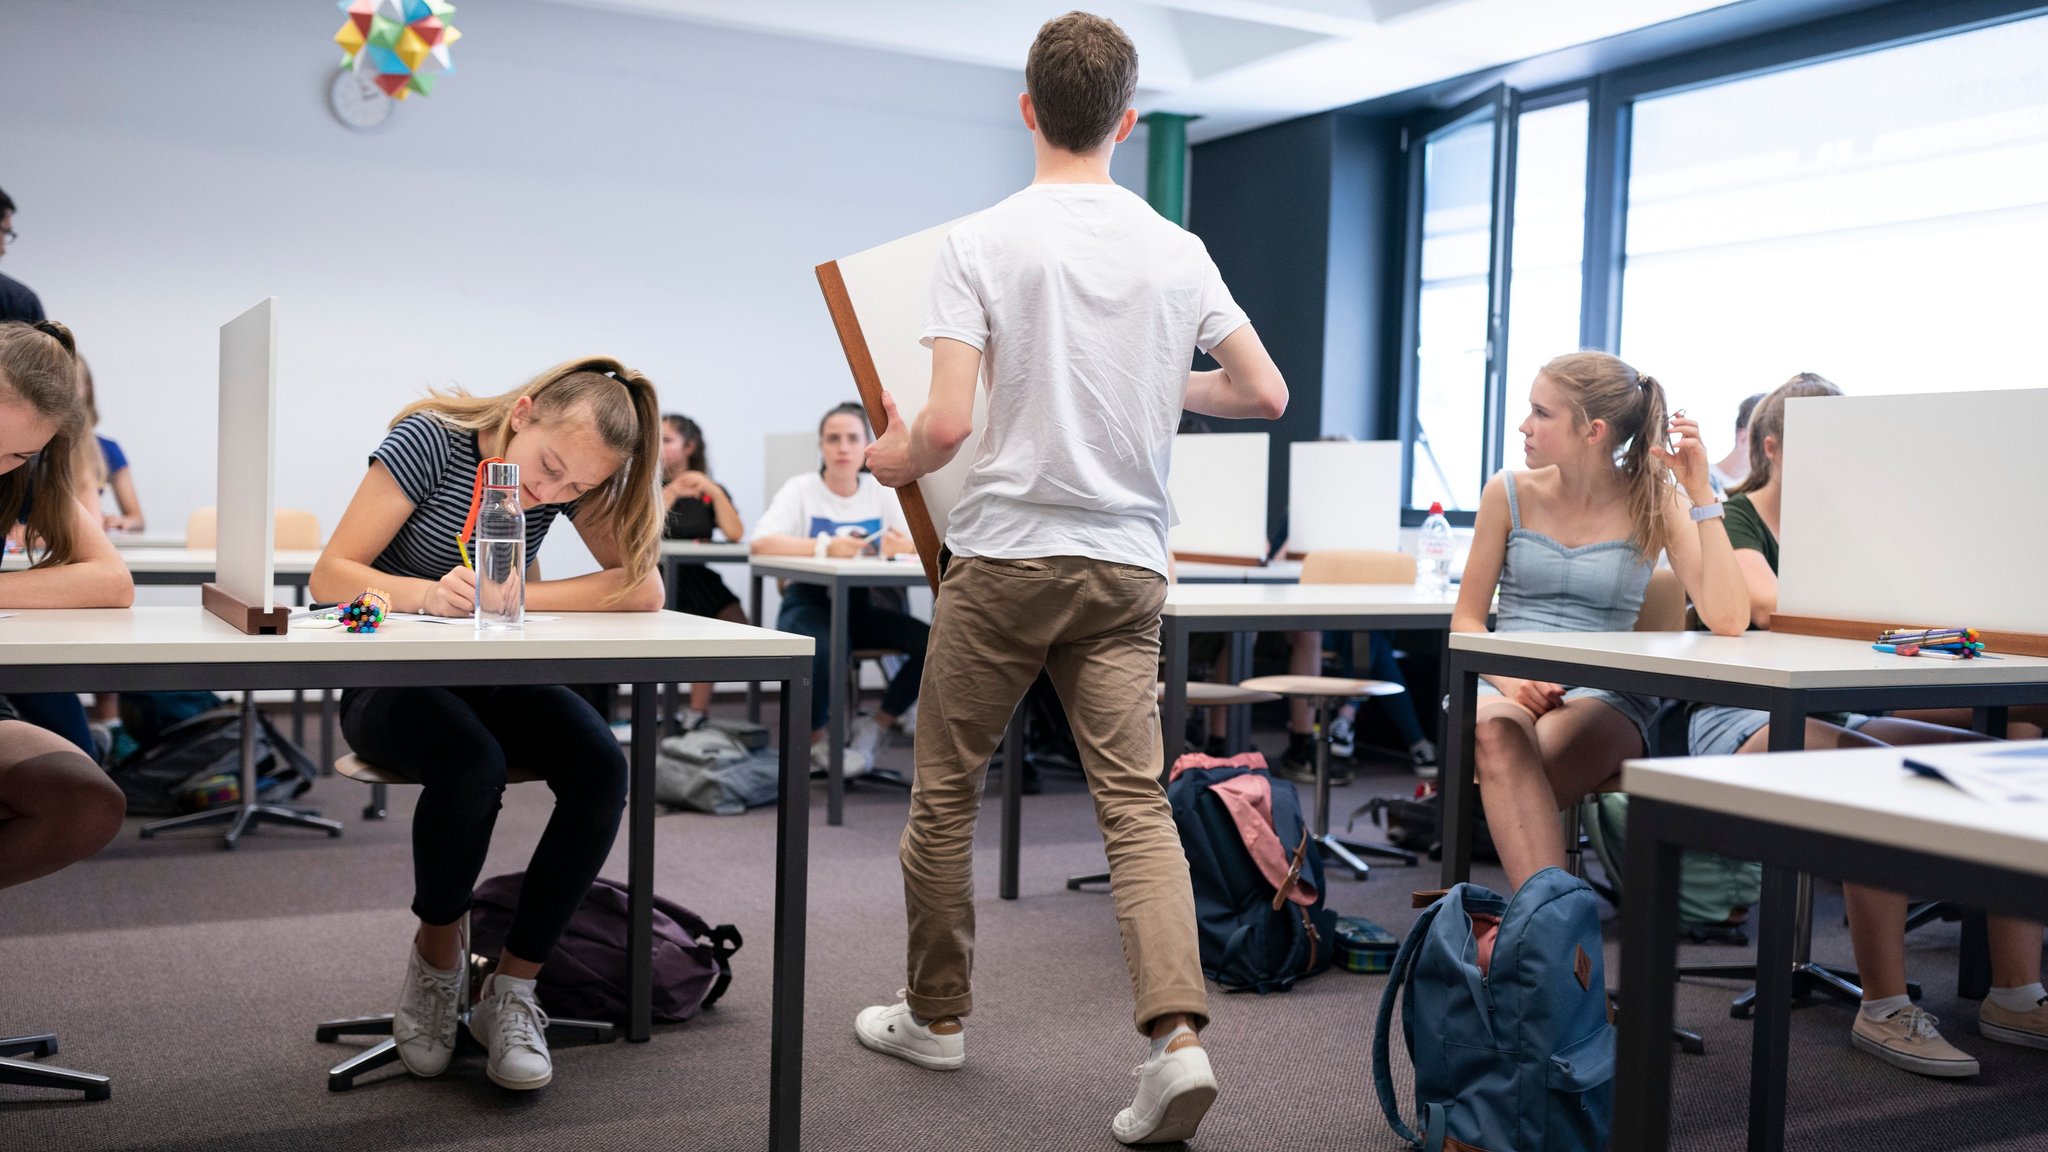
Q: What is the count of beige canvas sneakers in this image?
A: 2